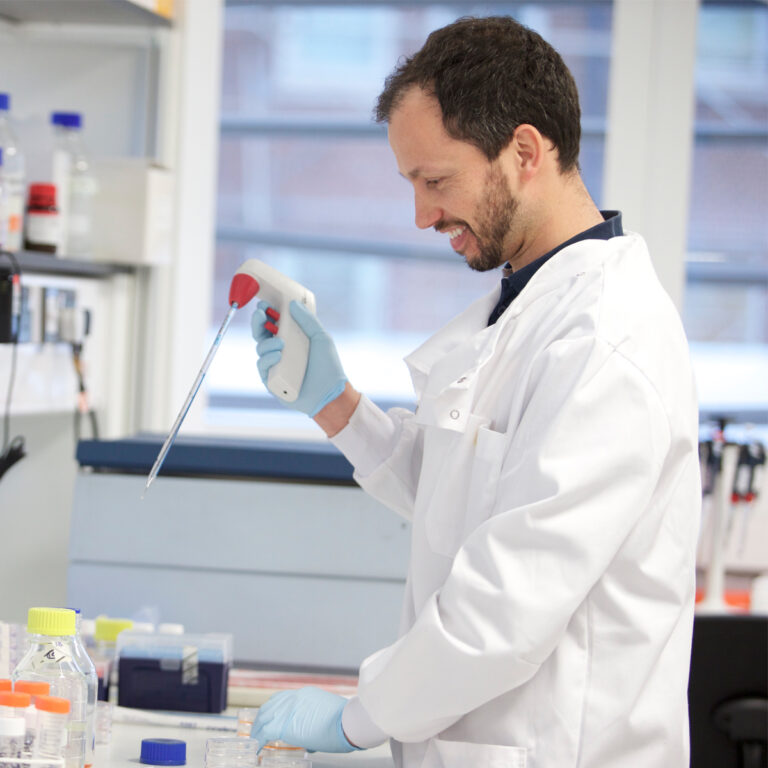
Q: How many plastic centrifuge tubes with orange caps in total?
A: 4